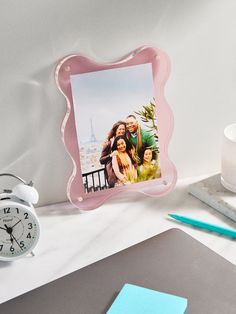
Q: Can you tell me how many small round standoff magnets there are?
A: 4